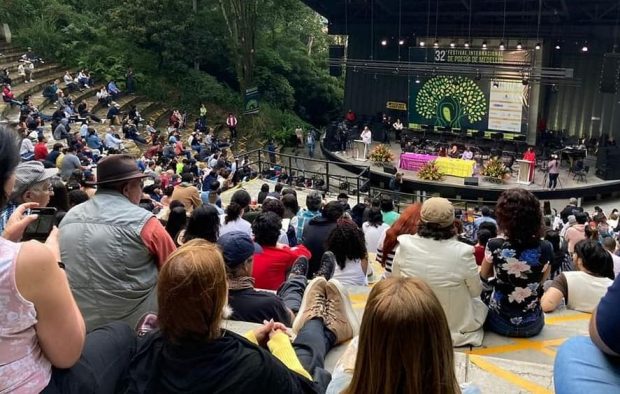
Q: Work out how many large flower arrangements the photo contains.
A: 3